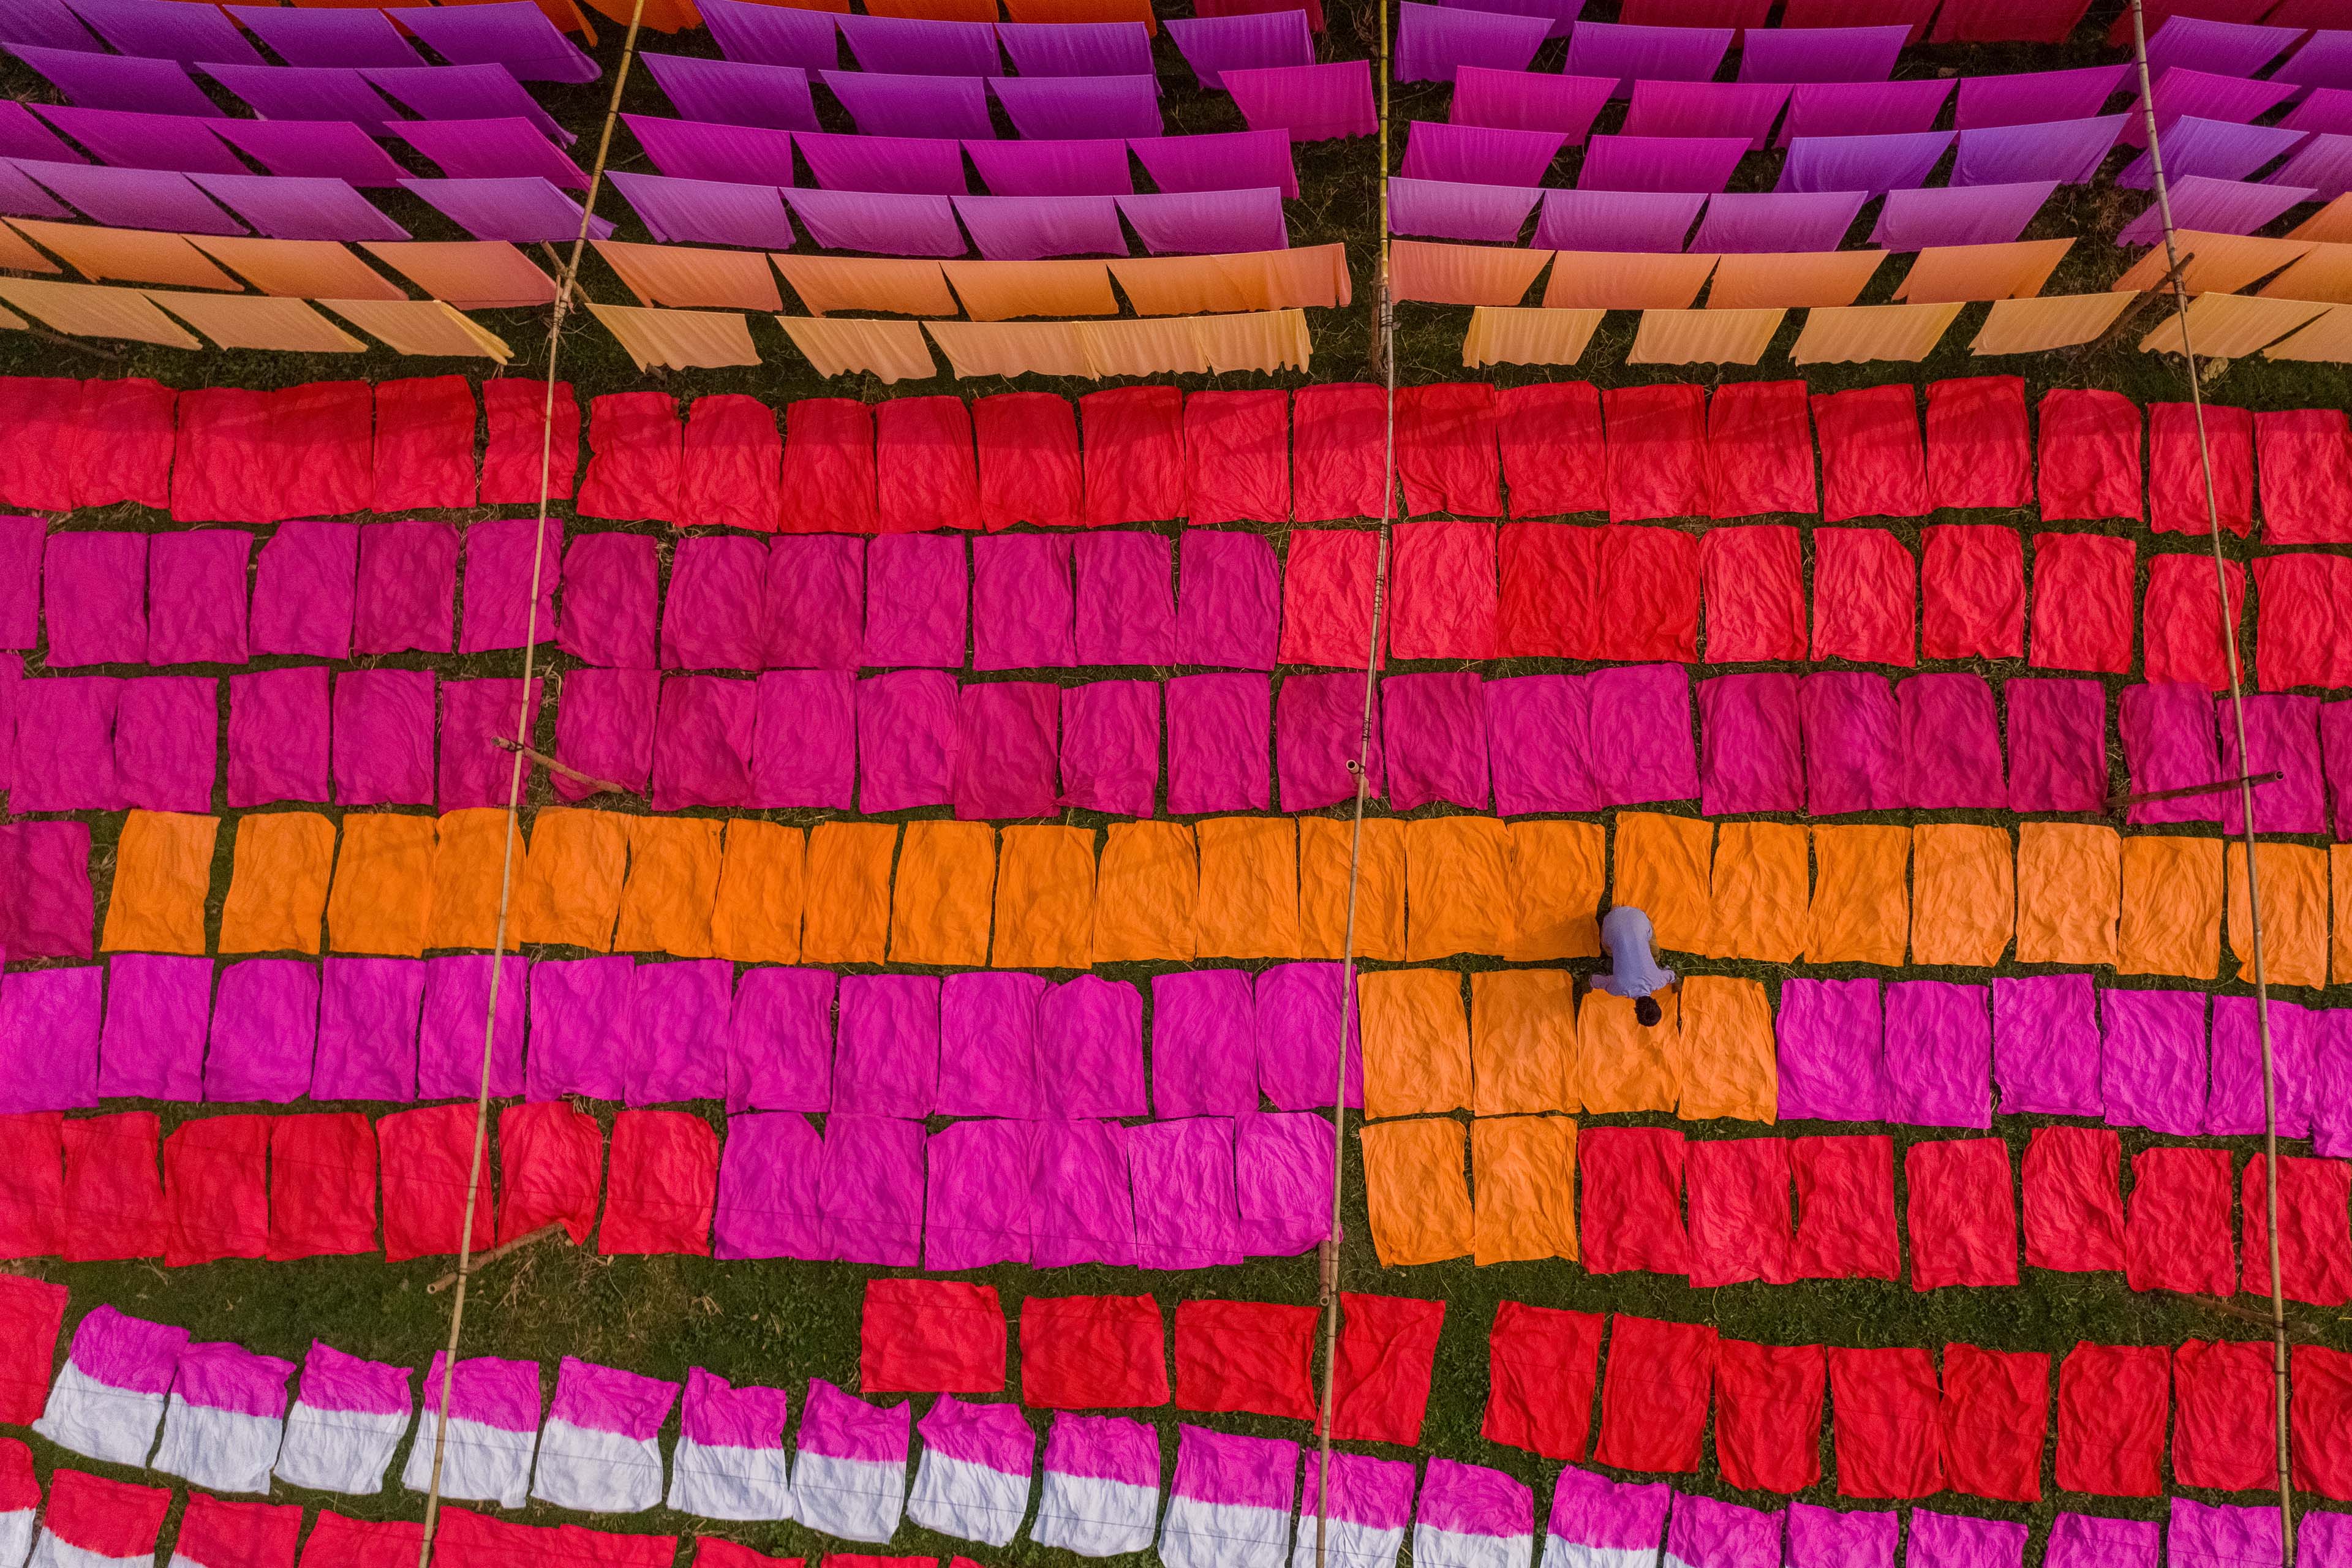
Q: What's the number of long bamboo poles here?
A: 3